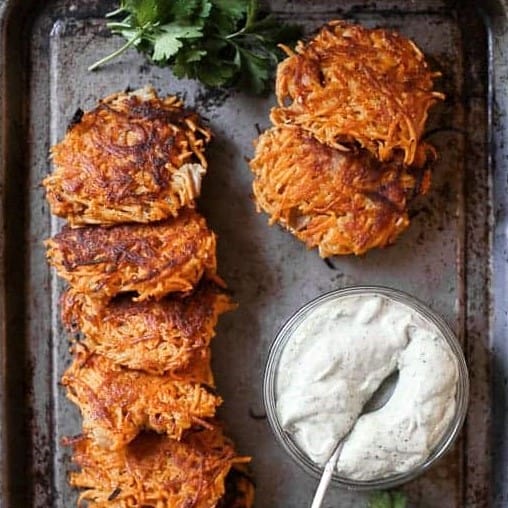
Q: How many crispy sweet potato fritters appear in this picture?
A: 7